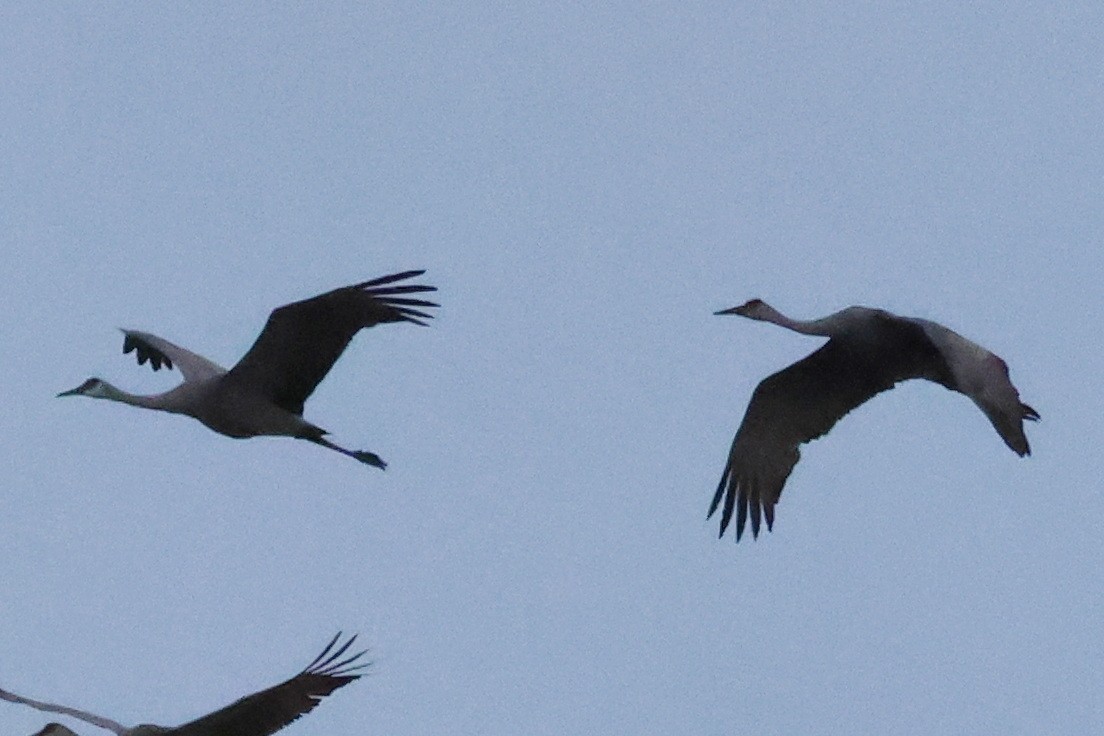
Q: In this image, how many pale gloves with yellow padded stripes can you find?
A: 0